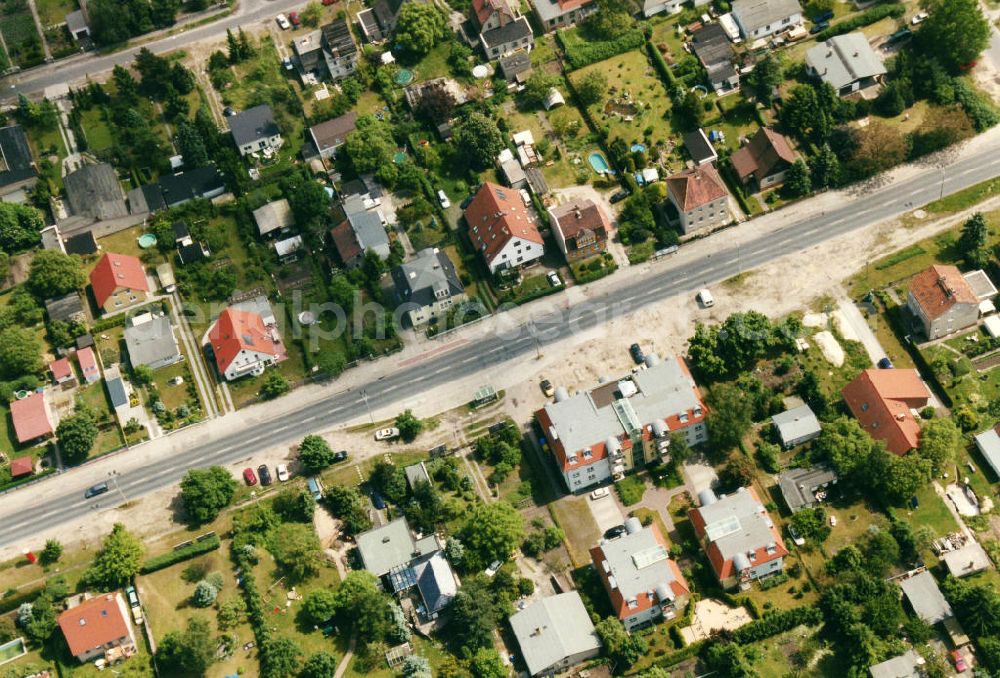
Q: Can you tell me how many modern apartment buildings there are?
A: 3